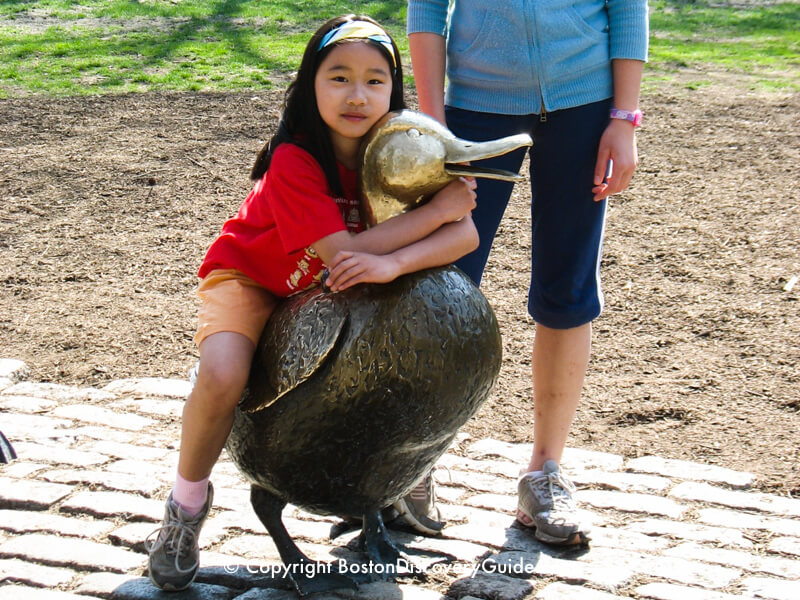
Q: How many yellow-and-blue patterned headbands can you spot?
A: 1